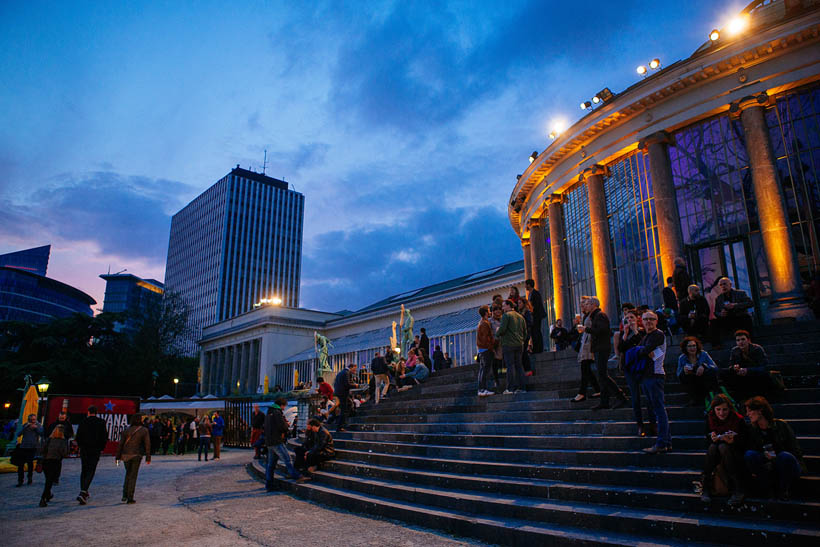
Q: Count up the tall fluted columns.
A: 6